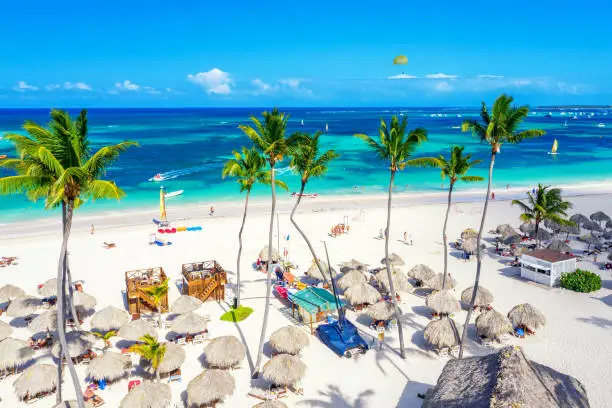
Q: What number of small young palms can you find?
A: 3